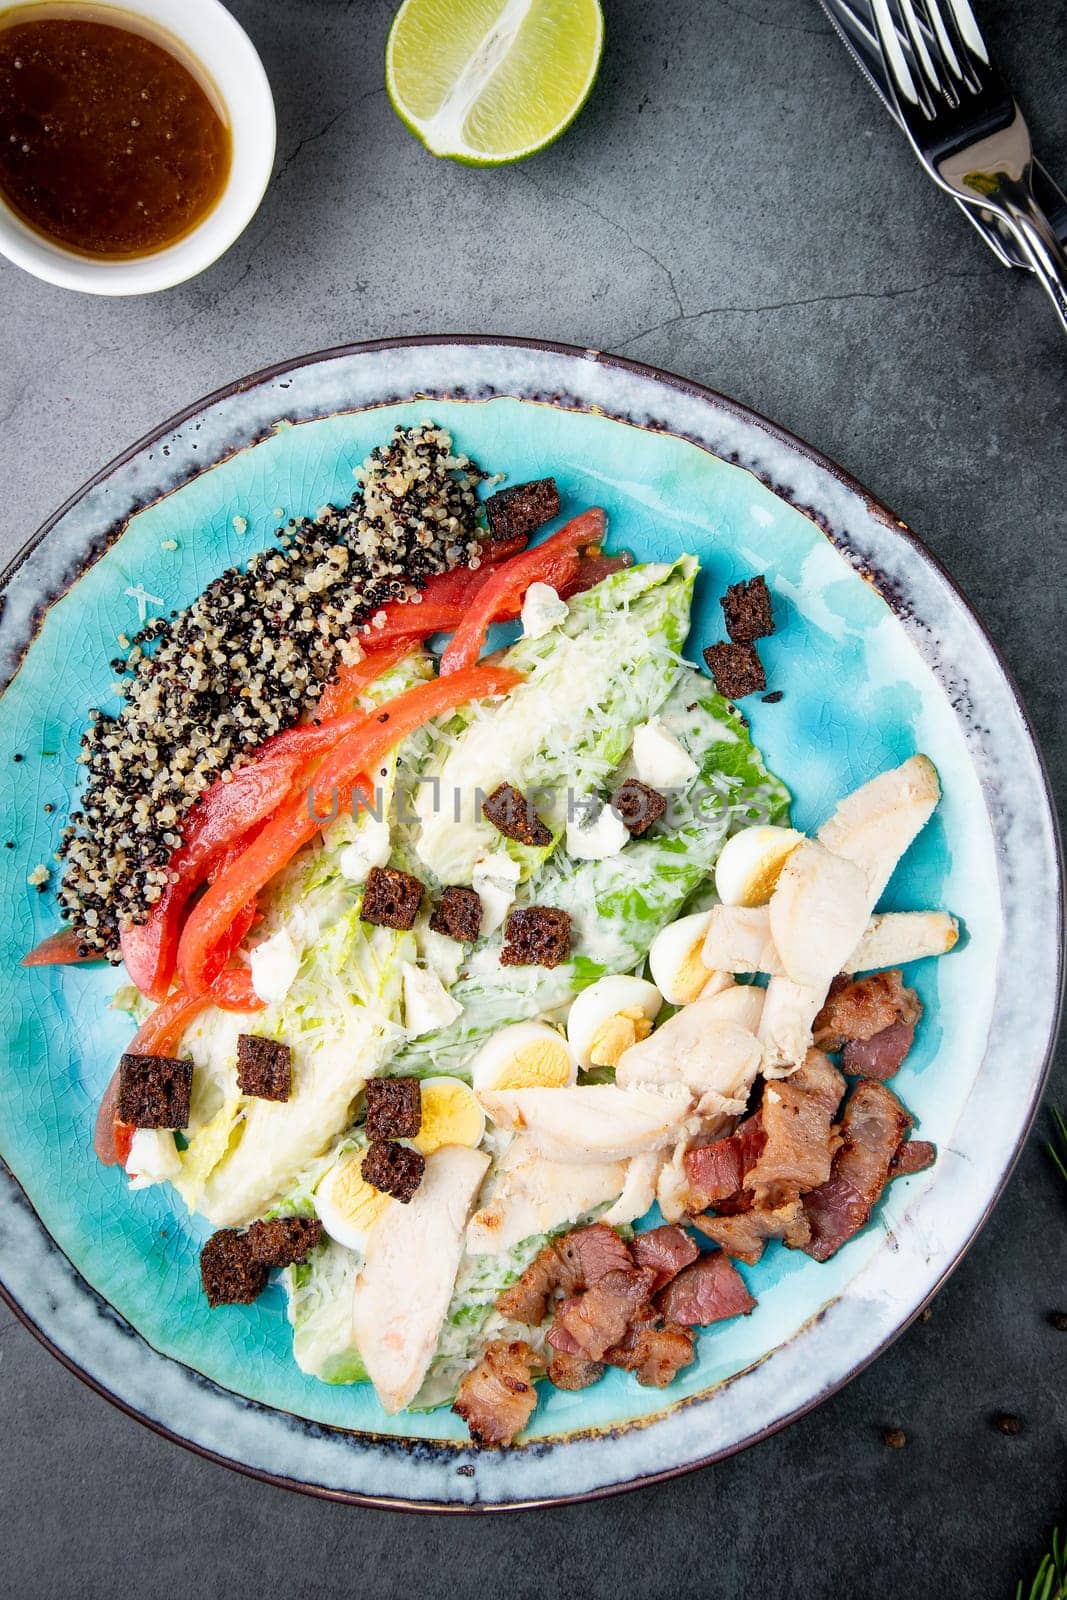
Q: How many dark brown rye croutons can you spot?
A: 14